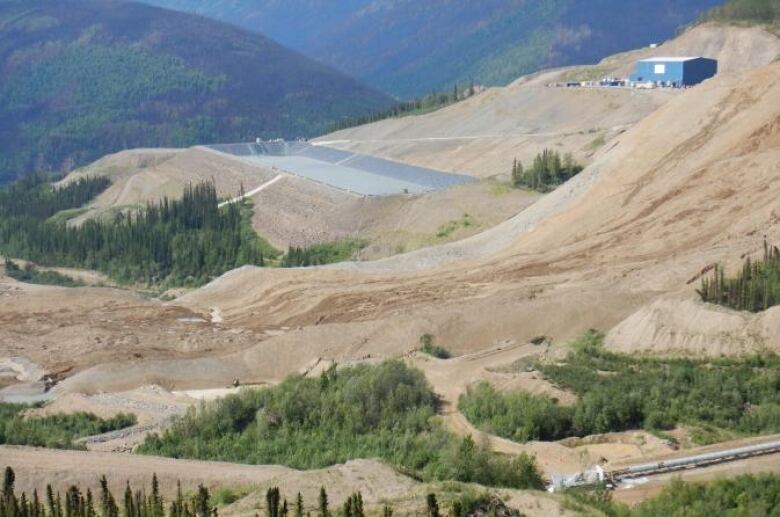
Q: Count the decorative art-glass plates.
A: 0